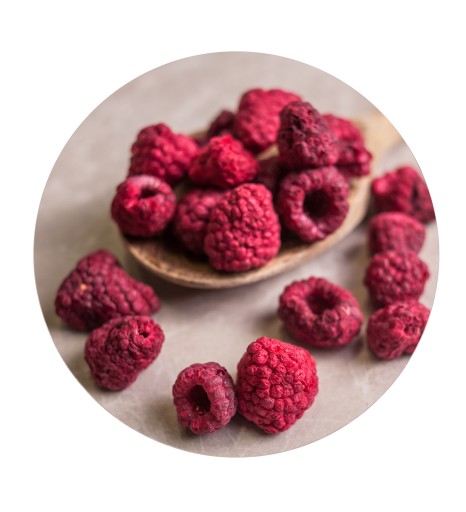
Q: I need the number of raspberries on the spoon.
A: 11